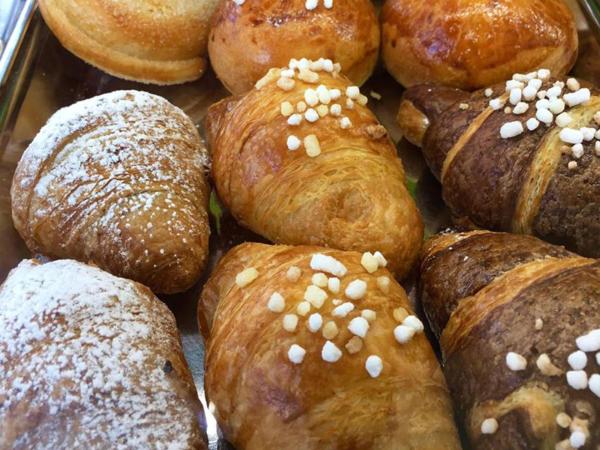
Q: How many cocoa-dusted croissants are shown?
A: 2